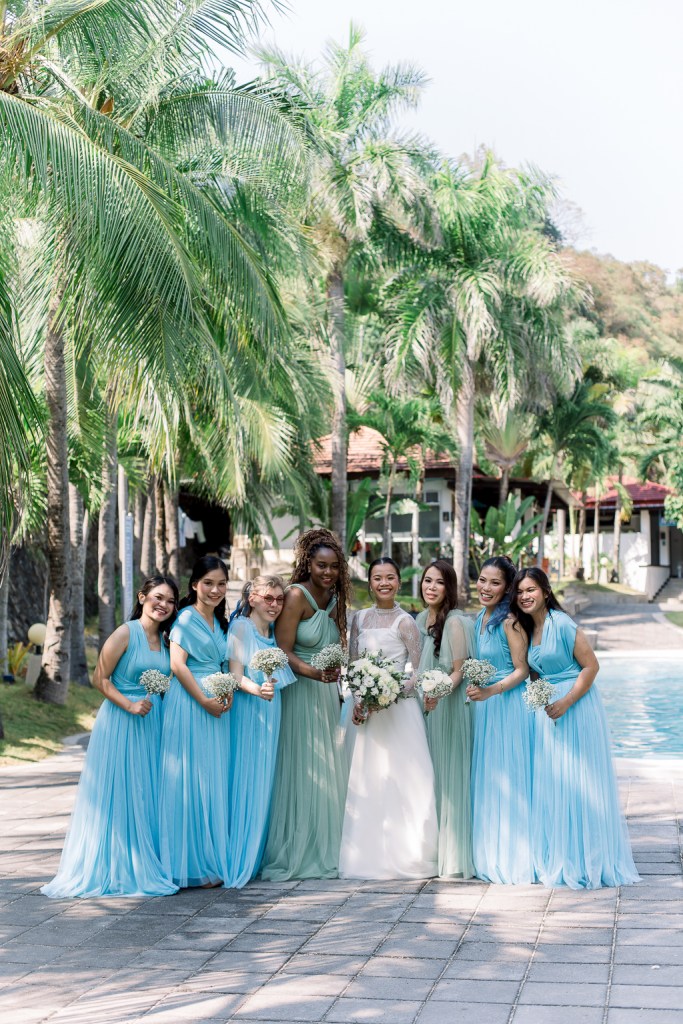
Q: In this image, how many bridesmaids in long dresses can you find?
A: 7